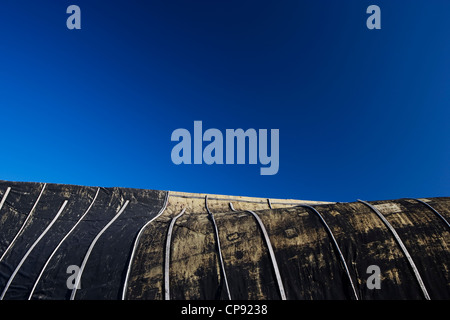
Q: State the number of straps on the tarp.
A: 12